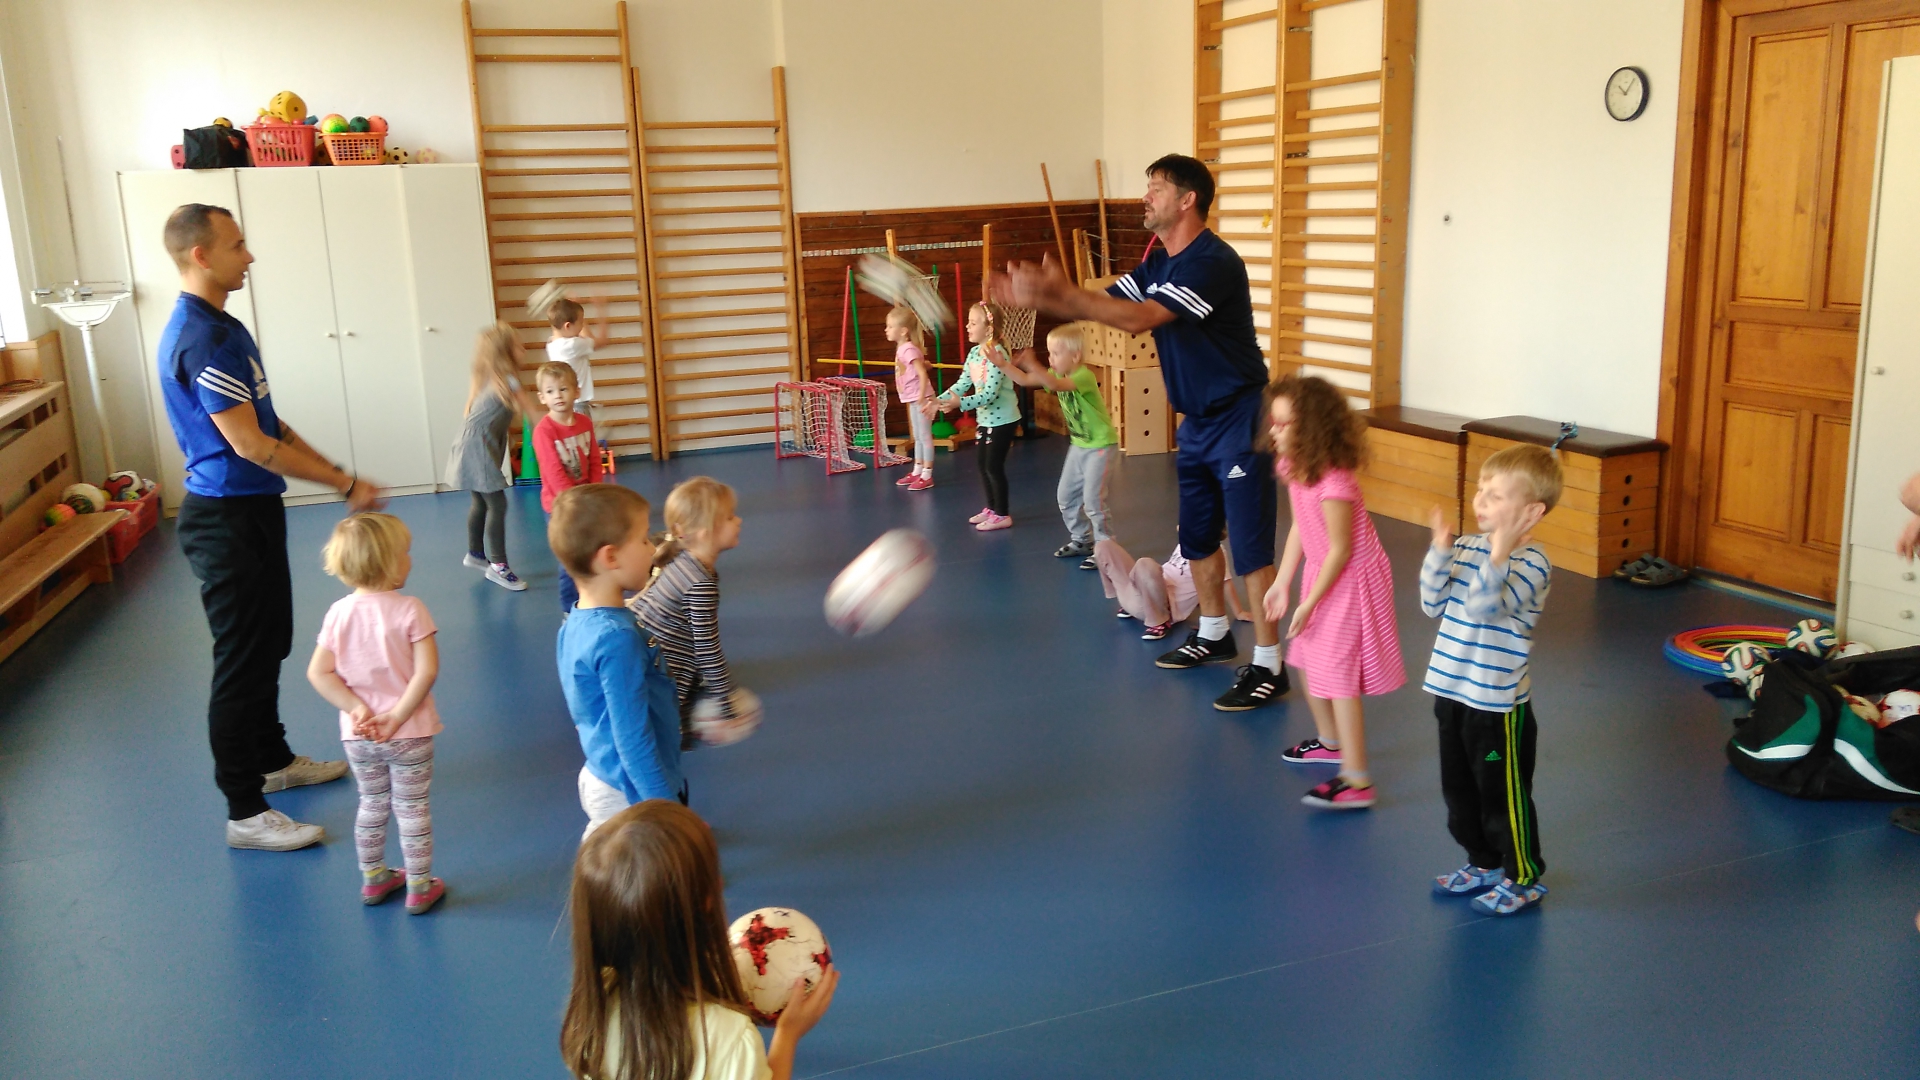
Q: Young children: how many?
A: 13